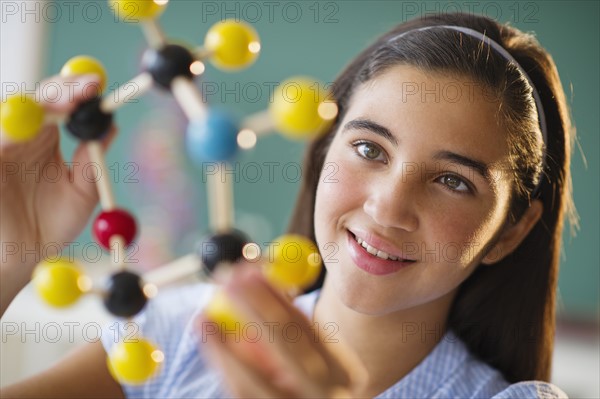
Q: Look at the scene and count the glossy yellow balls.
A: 9